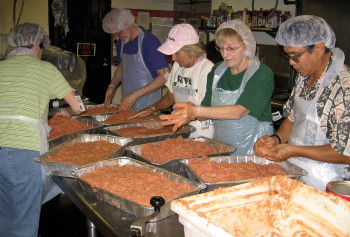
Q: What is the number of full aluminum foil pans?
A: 8